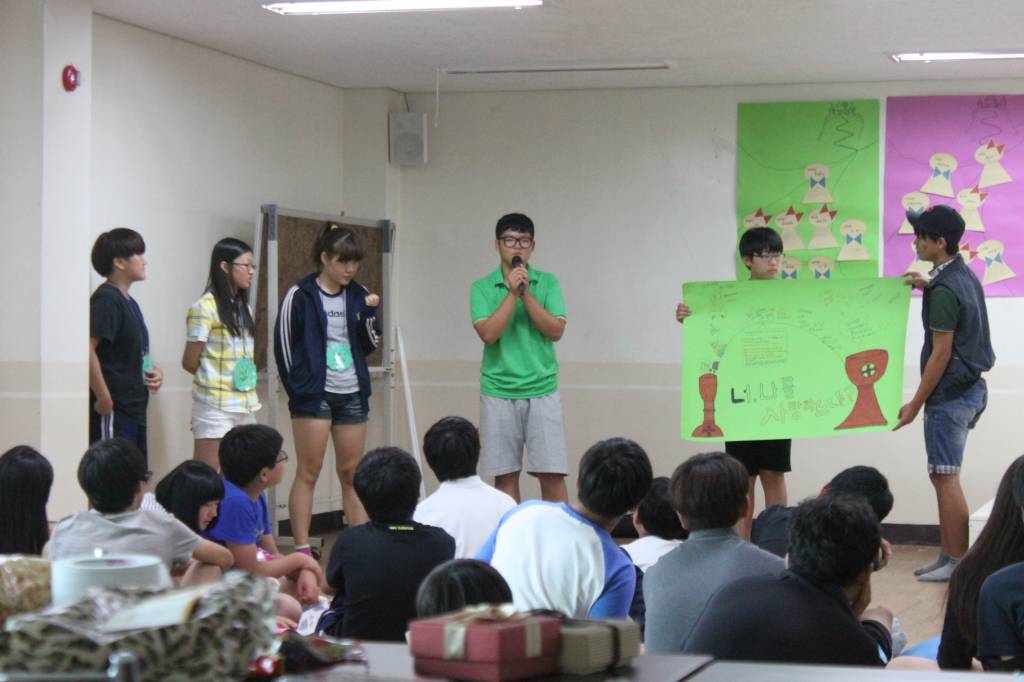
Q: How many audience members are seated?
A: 14